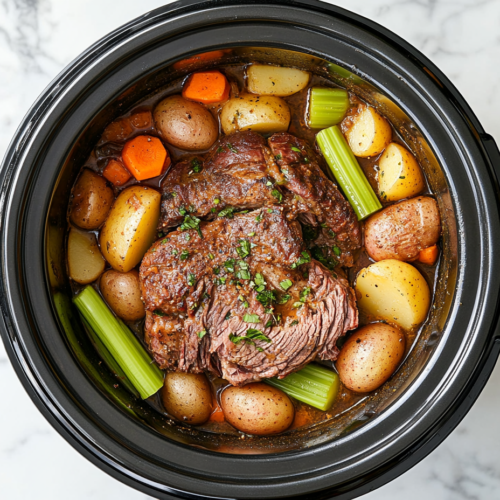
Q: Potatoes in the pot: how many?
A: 14